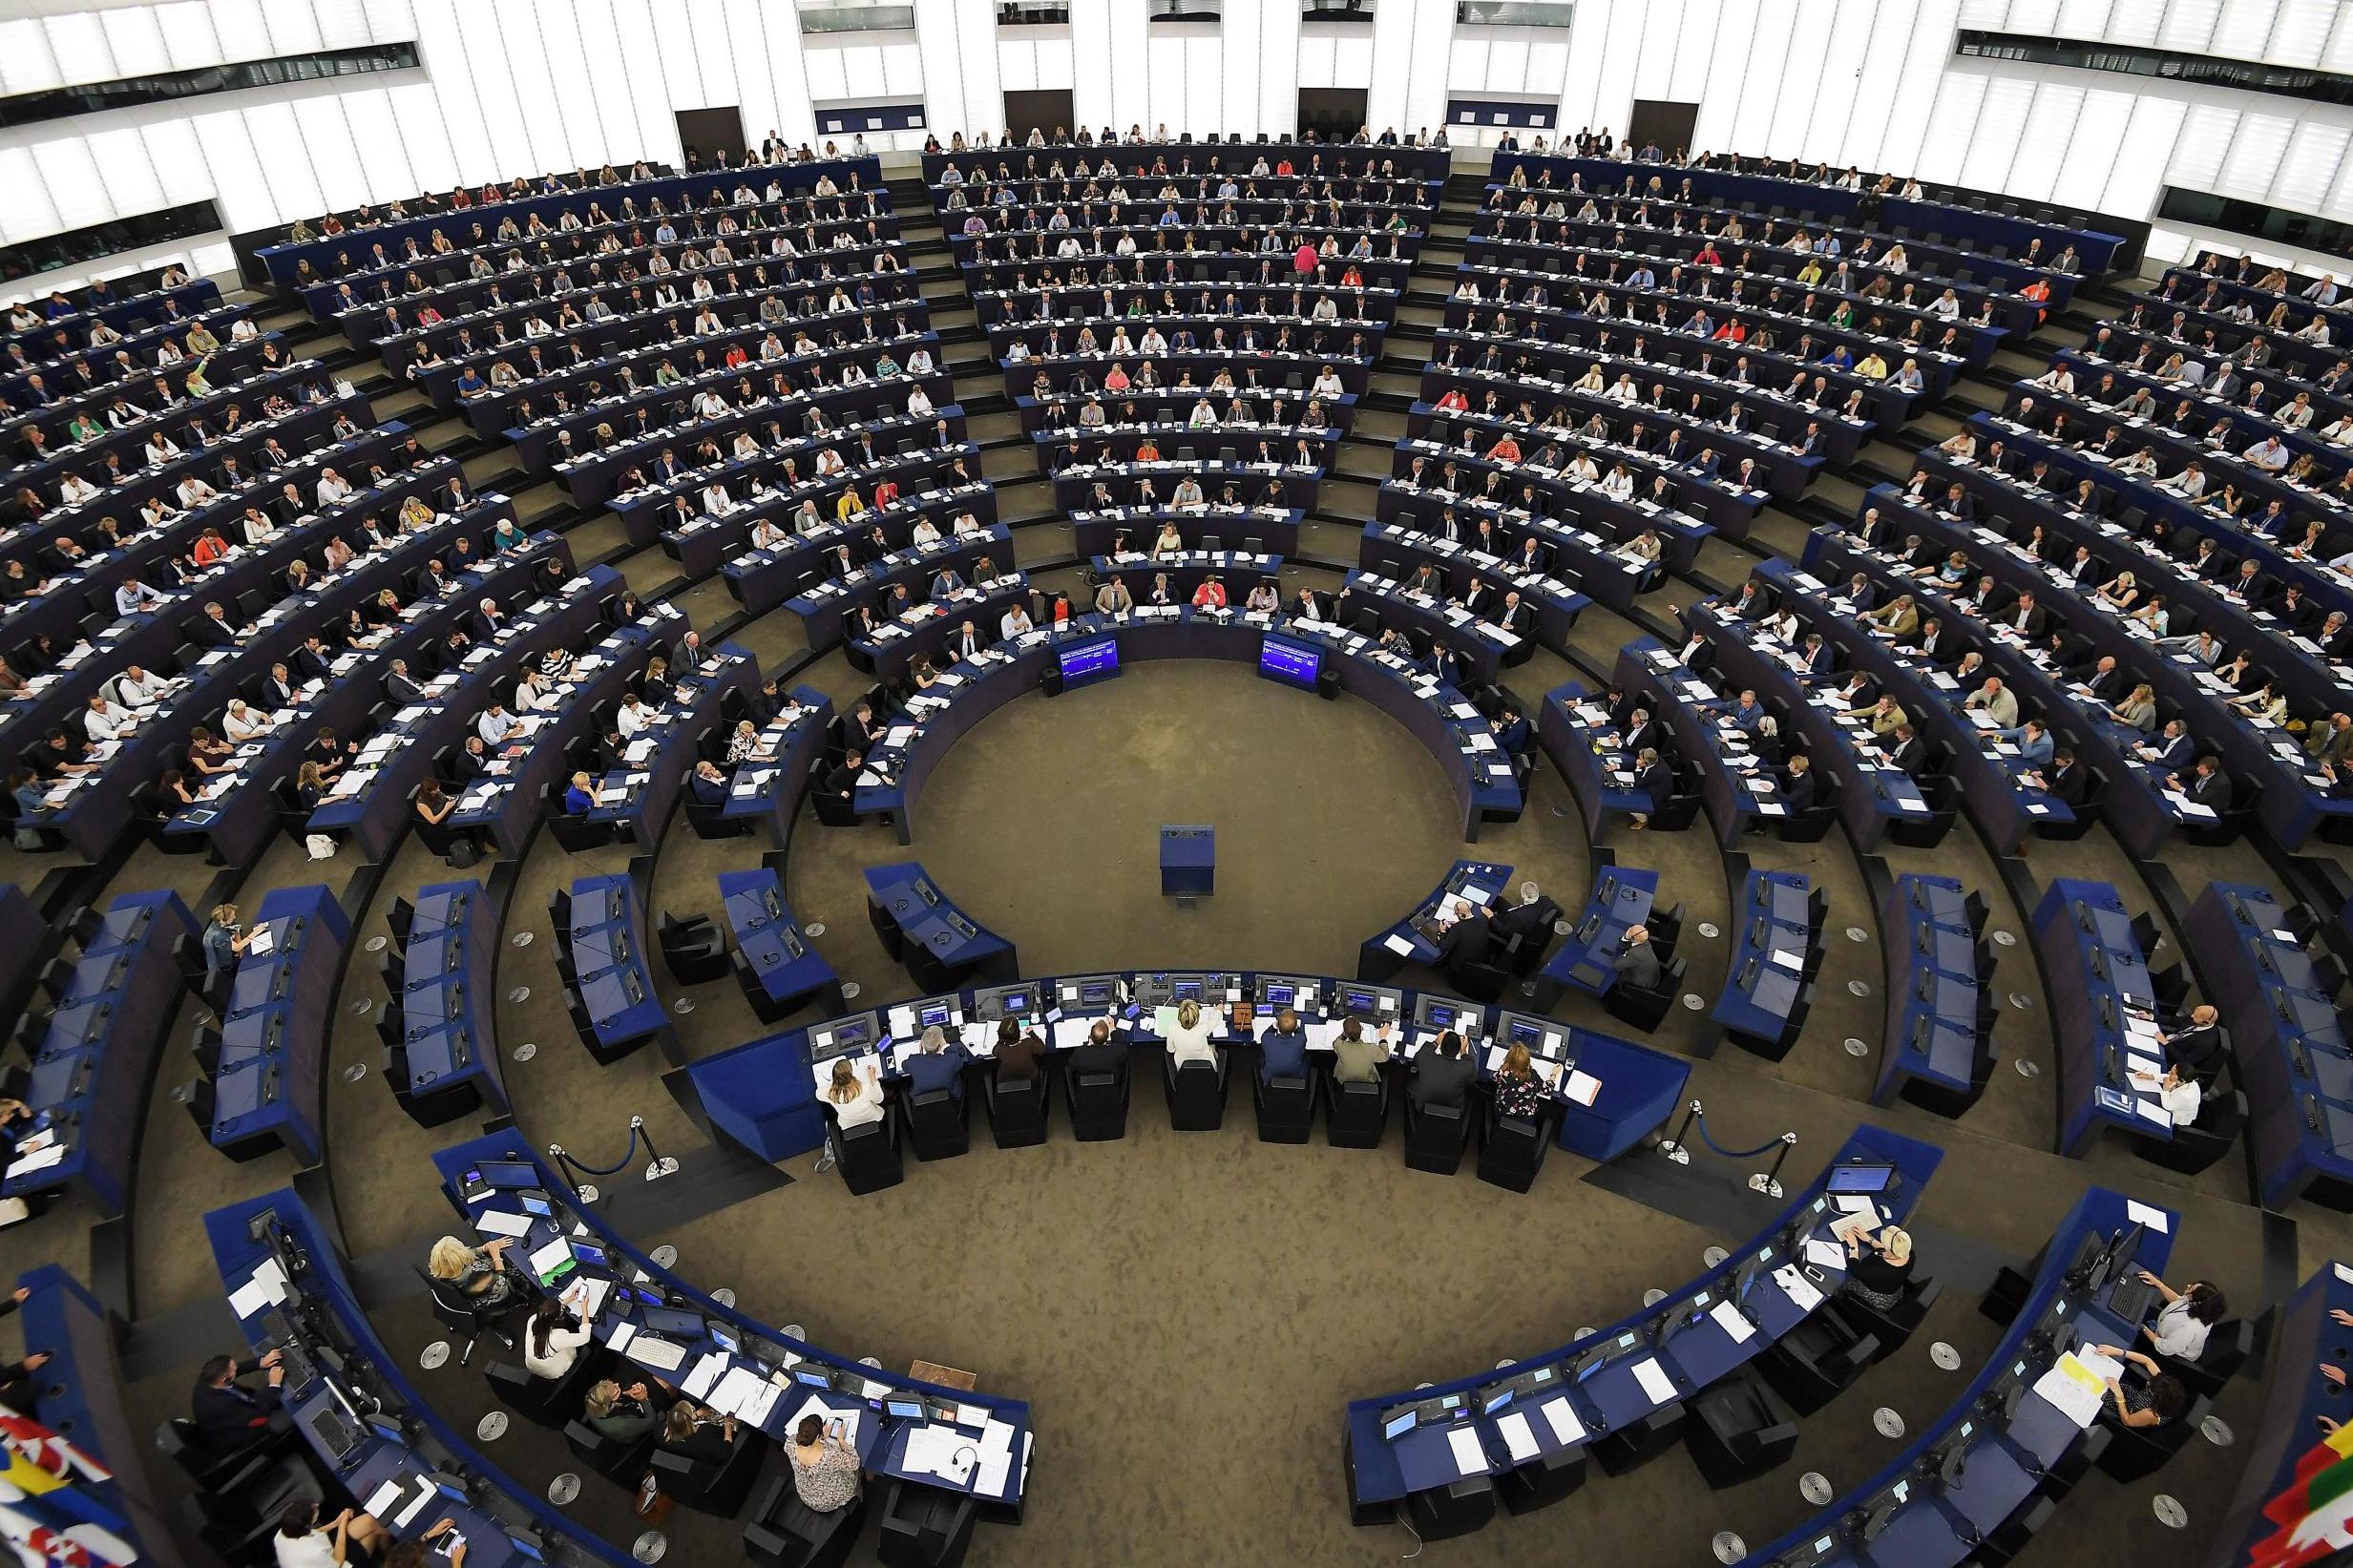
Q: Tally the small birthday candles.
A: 0